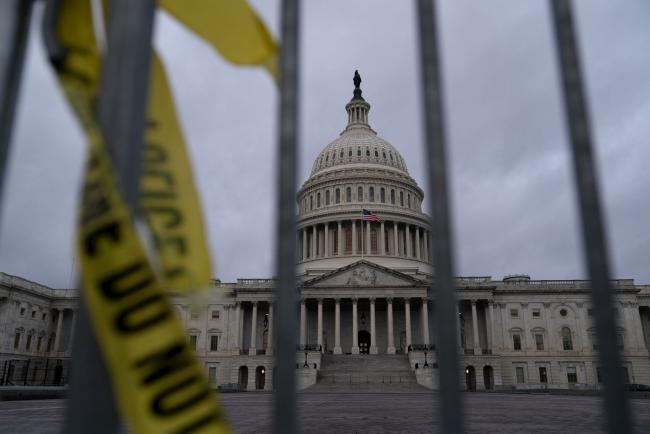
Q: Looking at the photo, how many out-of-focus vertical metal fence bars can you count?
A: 5